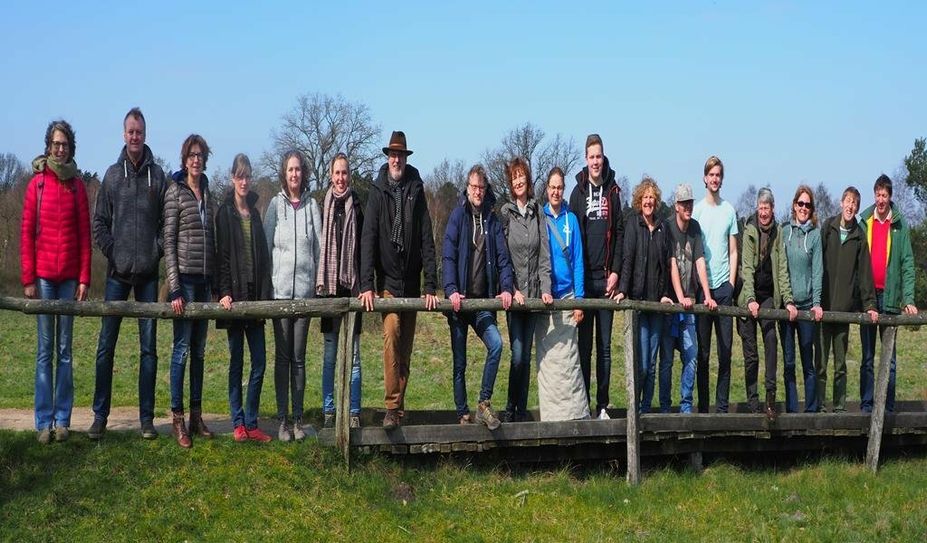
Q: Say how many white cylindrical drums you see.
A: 0